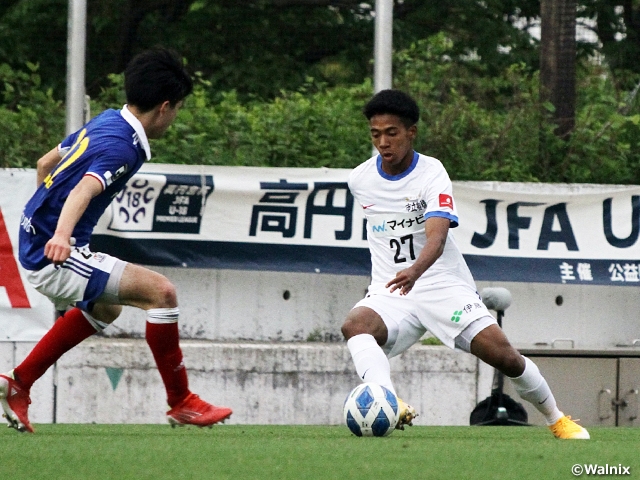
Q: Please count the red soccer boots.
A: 2